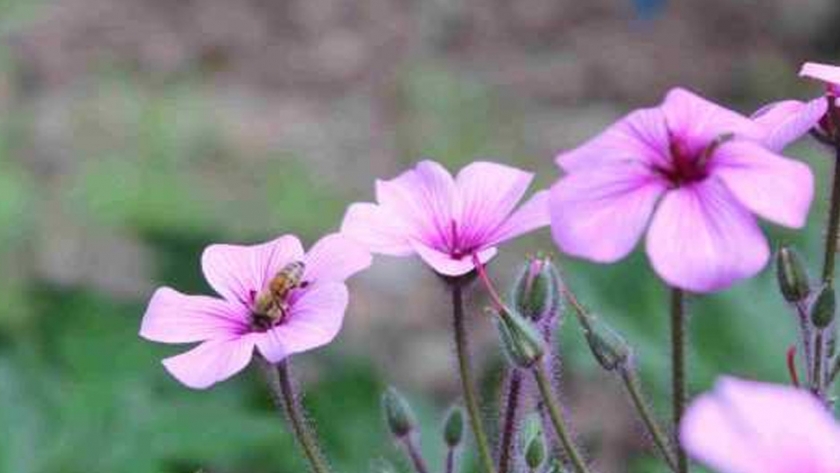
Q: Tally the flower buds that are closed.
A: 8